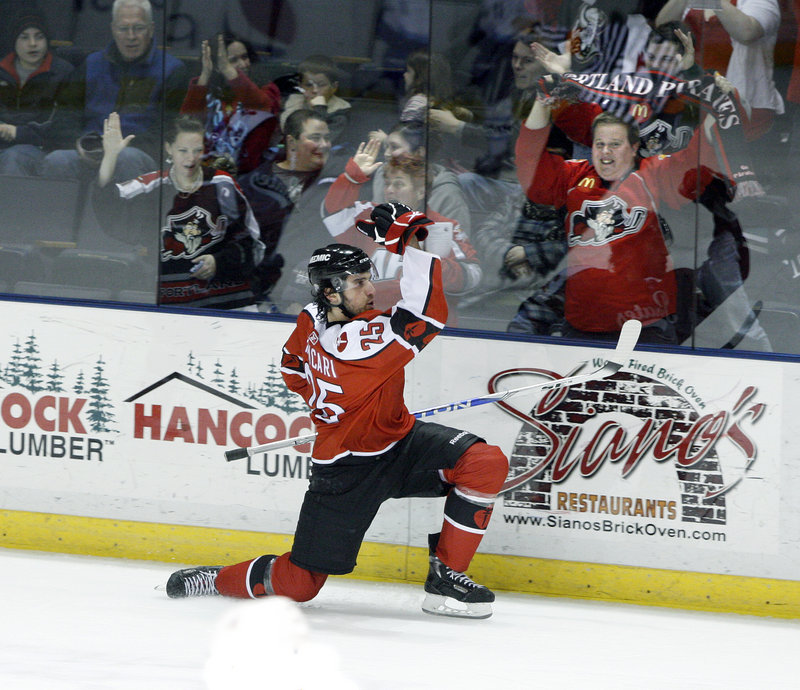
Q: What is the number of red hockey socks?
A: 2